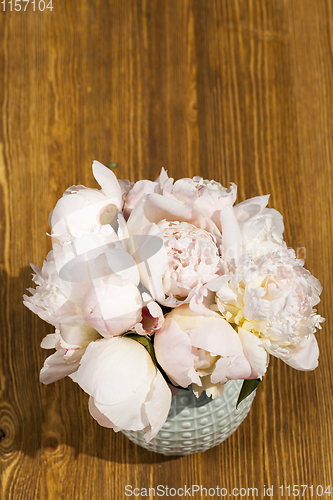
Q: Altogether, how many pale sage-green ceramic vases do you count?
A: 1